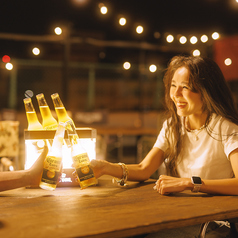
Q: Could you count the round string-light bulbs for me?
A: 15